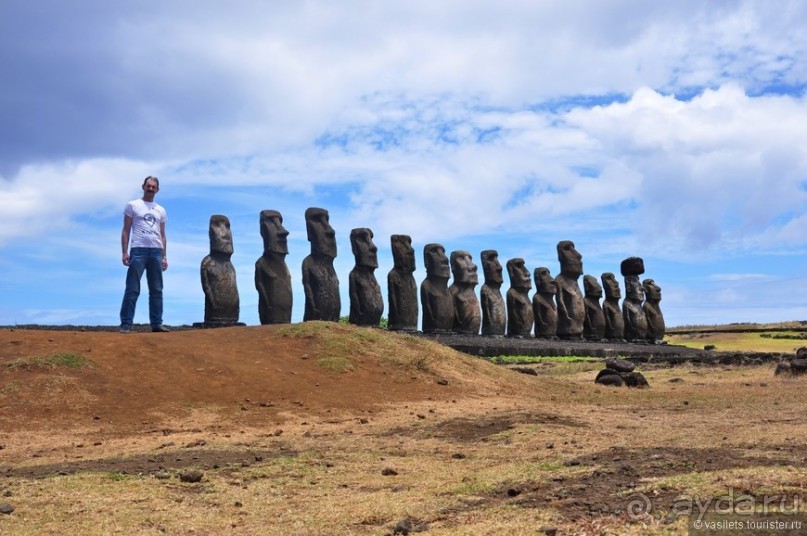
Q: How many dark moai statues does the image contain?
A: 15